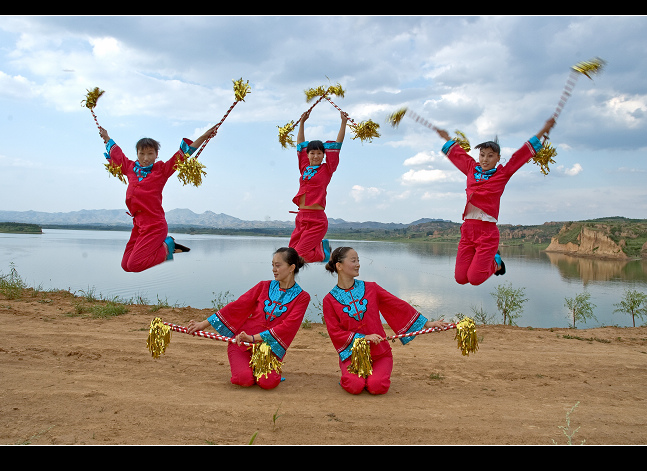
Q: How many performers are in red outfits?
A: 5